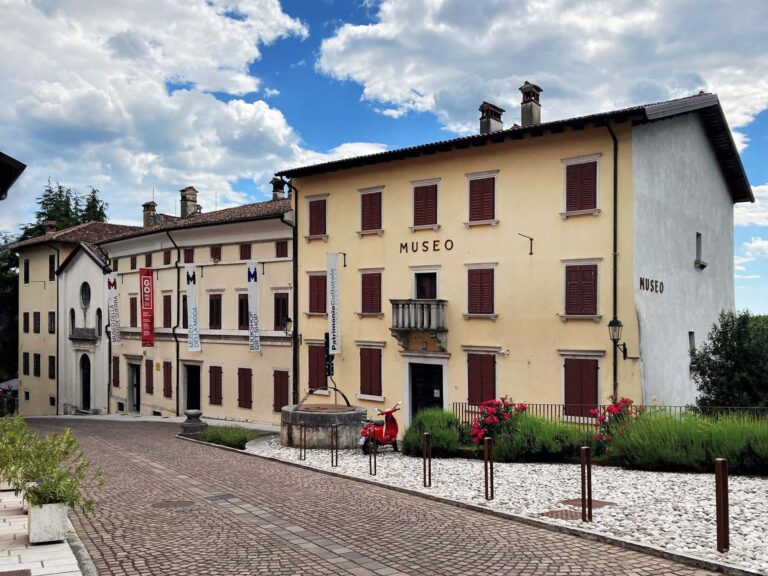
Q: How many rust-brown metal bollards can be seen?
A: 7